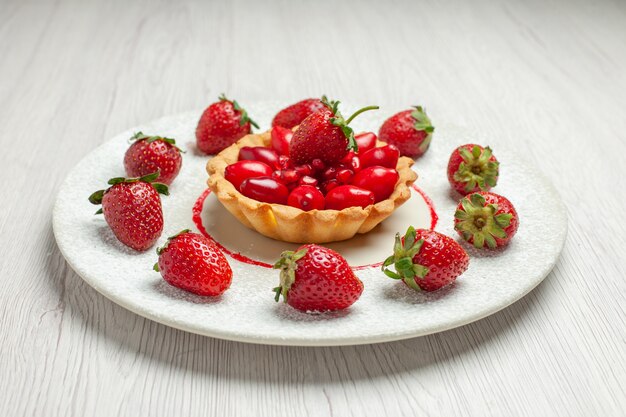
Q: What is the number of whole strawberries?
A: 11